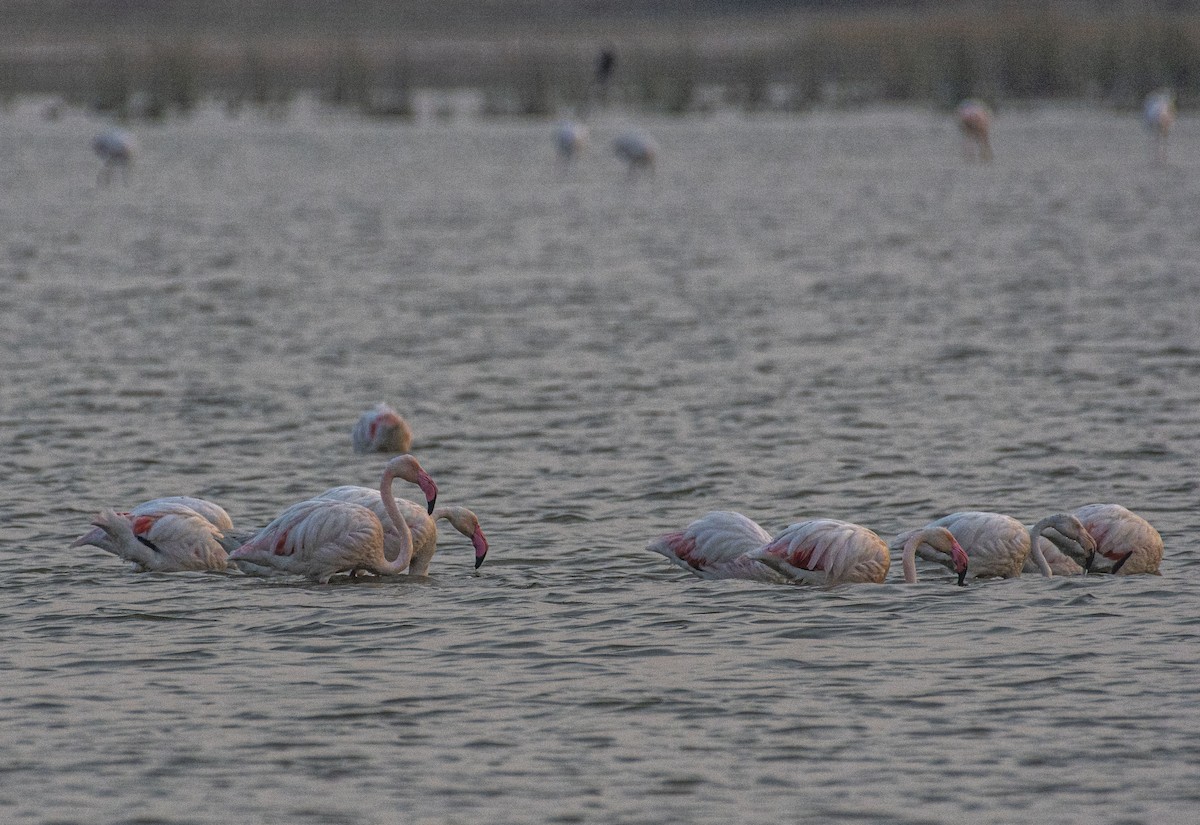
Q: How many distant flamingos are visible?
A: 5